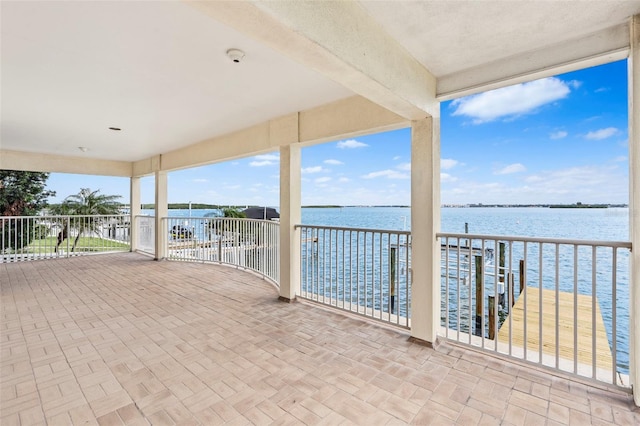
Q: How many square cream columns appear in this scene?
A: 5